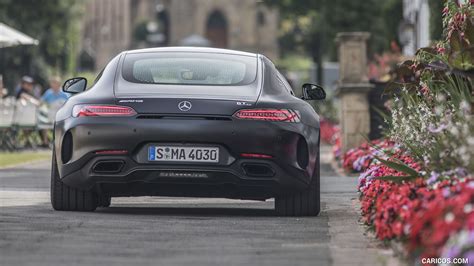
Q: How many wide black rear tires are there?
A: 2